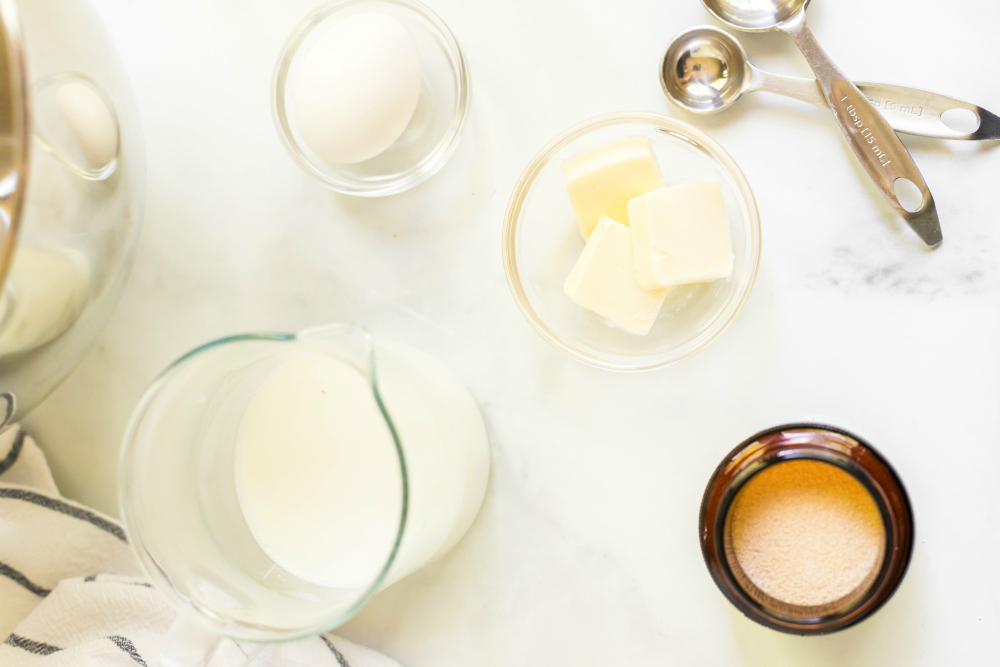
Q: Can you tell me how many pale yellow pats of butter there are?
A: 3